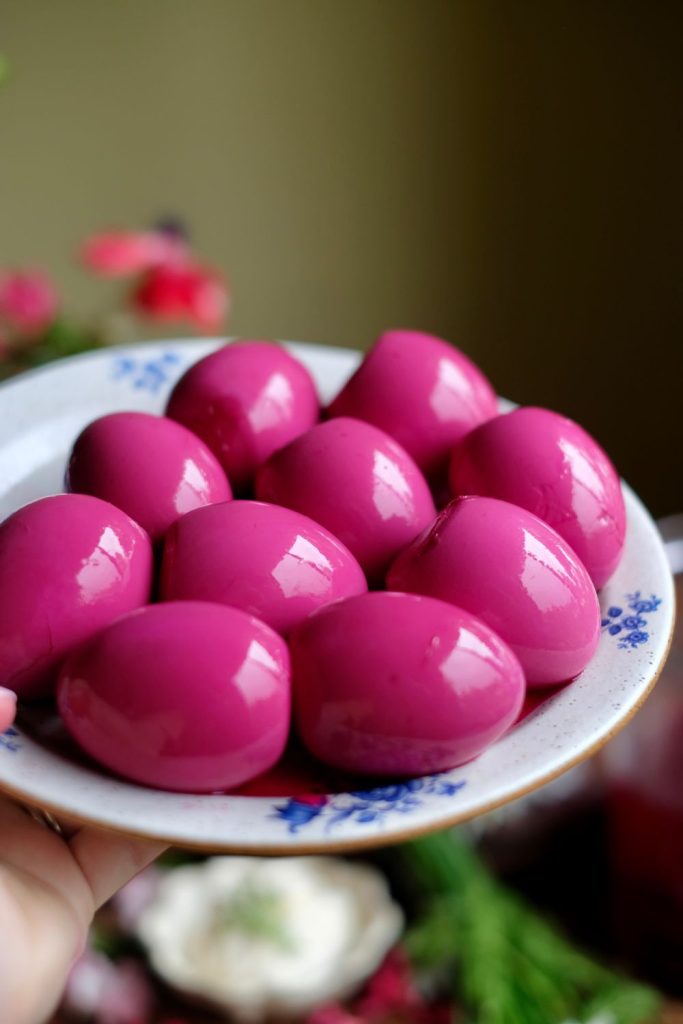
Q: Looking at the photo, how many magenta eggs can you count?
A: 10